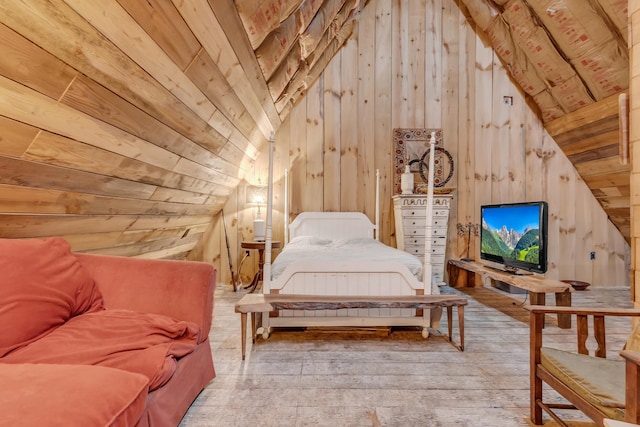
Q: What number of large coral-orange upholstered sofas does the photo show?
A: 1